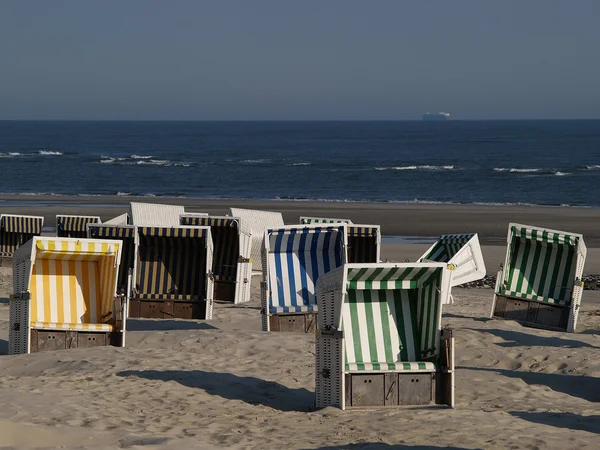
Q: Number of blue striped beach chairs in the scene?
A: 1